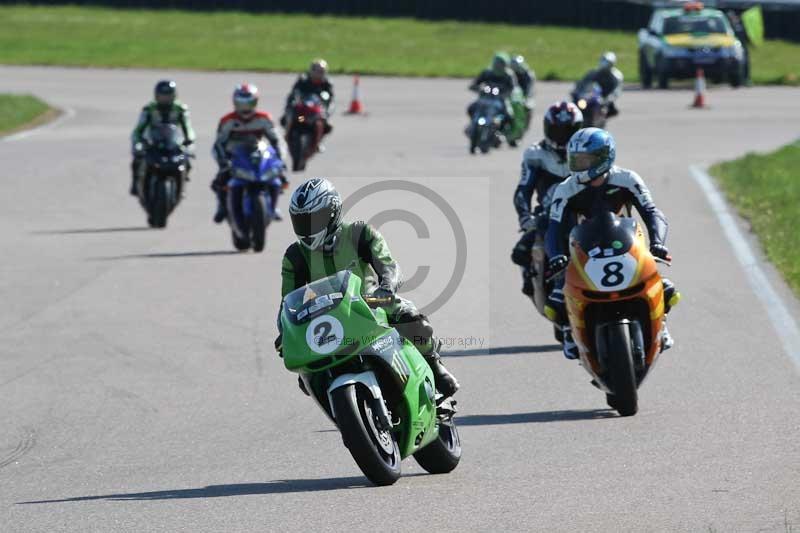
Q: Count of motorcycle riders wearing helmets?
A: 9